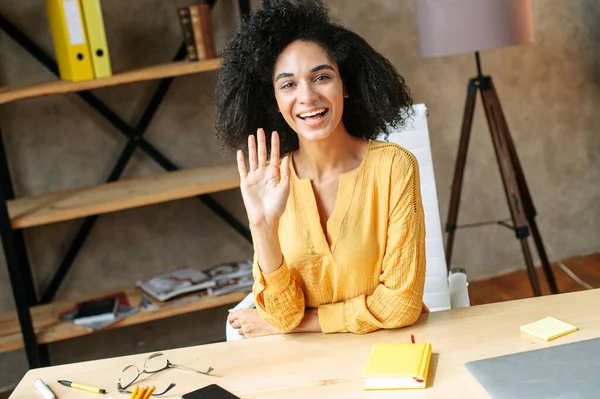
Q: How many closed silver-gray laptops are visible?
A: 1